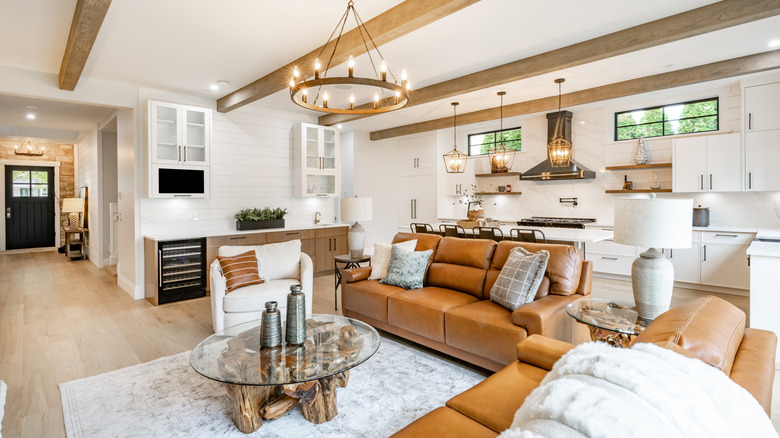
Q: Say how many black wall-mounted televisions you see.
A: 1